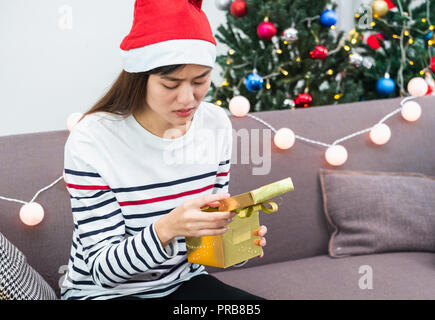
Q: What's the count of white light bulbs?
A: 8